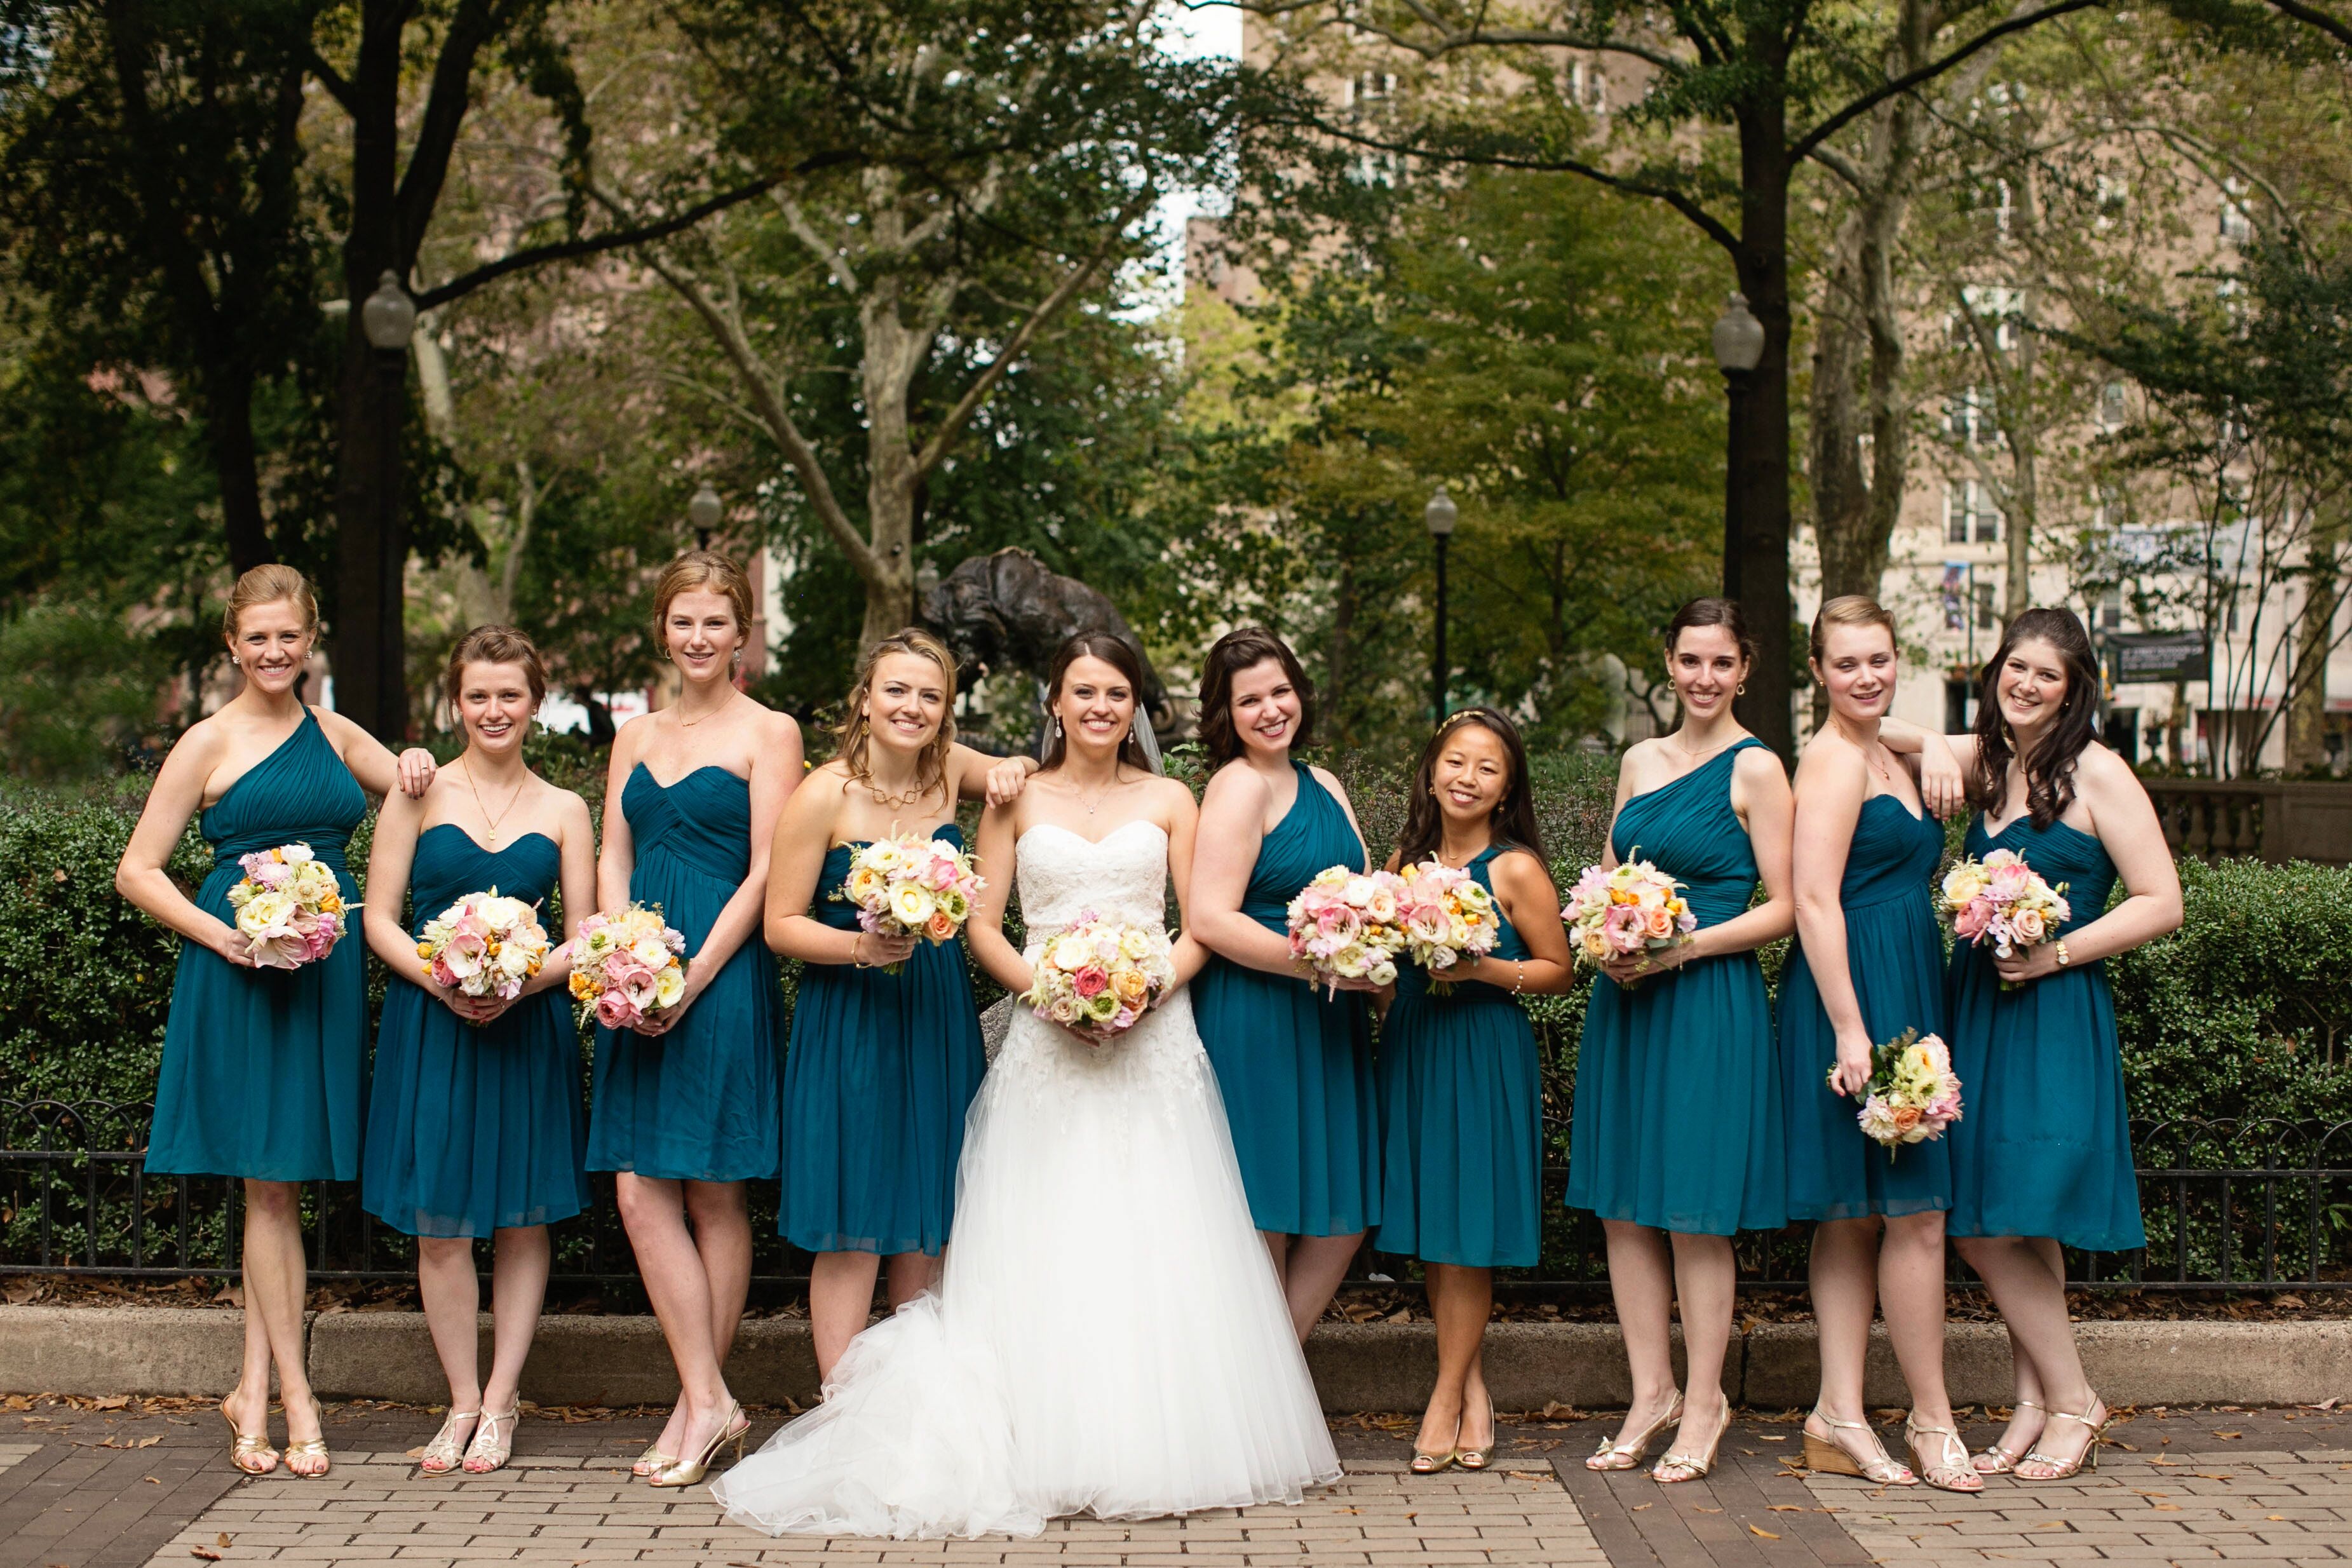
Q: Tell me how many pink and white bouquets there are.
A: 10